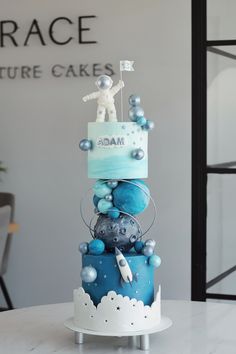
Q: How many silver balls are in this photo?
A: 11